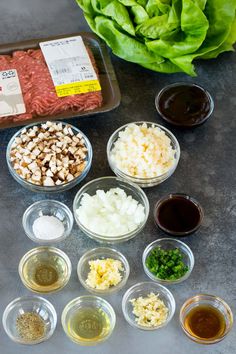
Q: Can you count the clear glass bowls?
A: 13